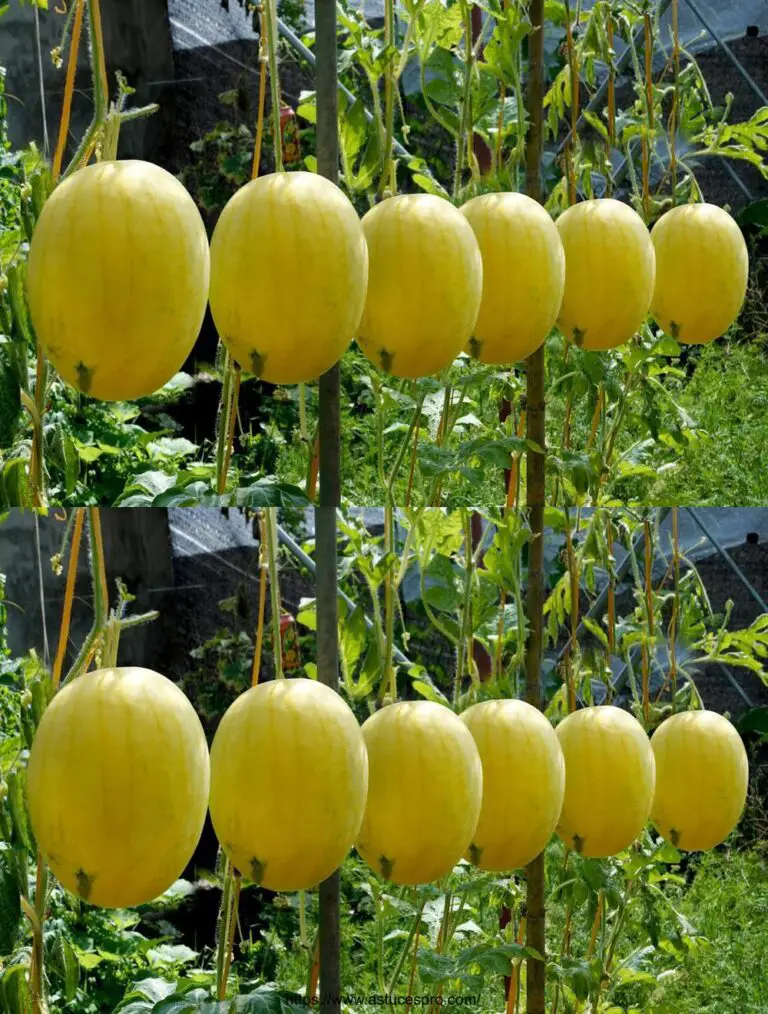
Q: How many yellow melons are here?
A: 12